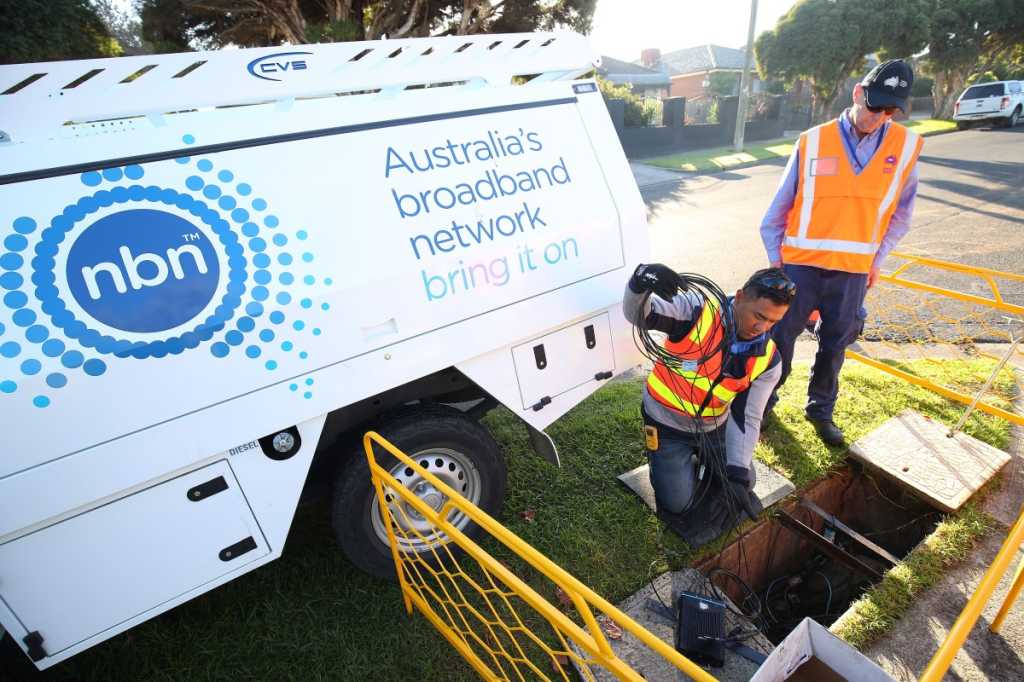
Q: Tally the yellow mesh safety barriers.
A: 3